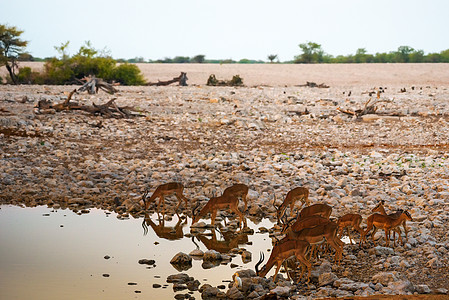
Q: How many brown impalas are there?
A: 11